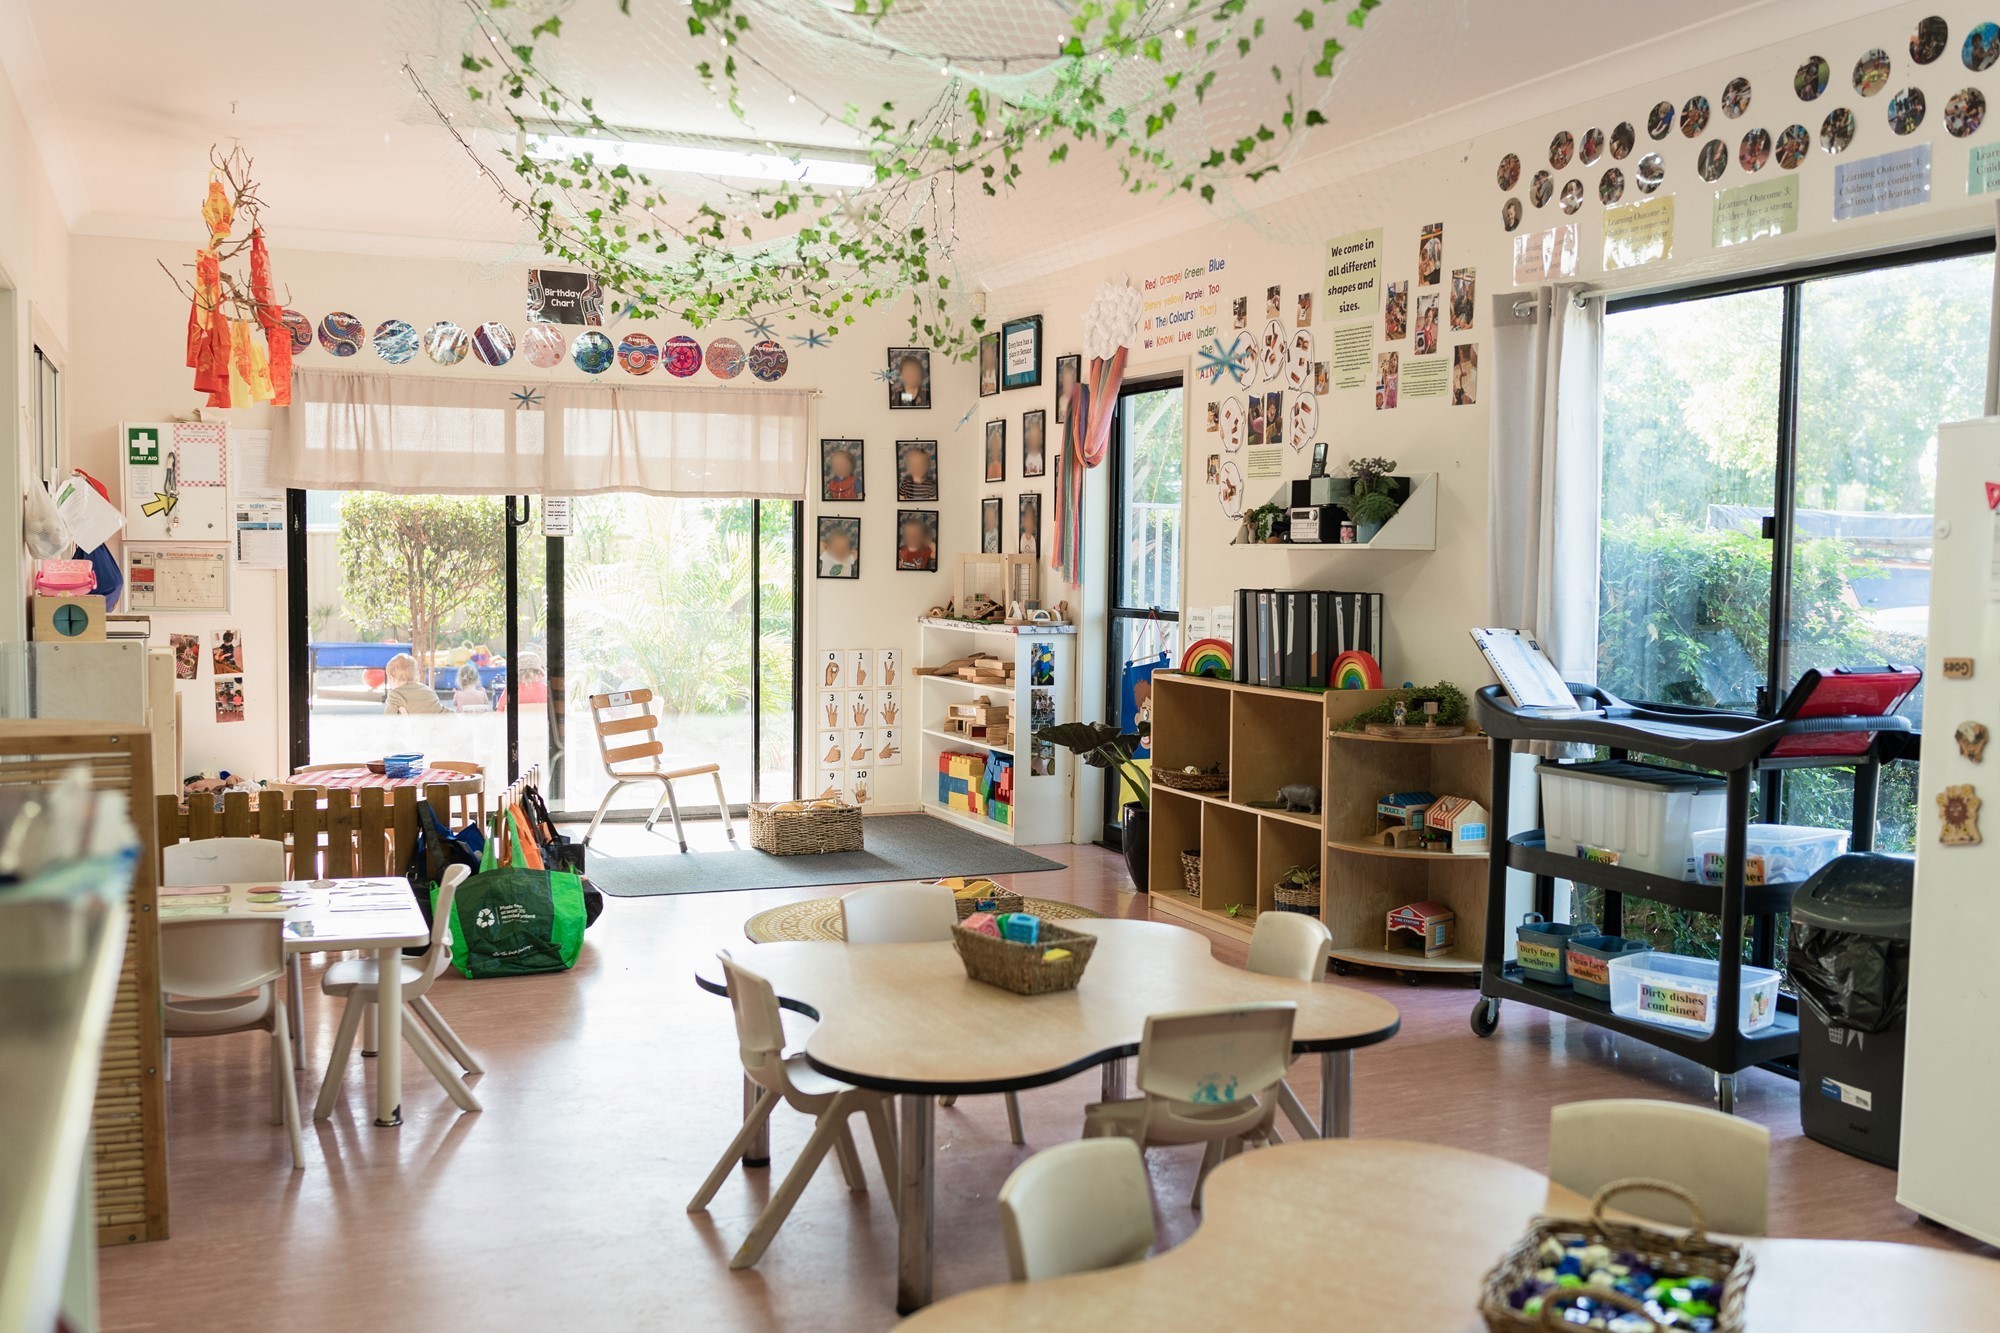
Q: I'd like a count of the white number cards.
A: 11